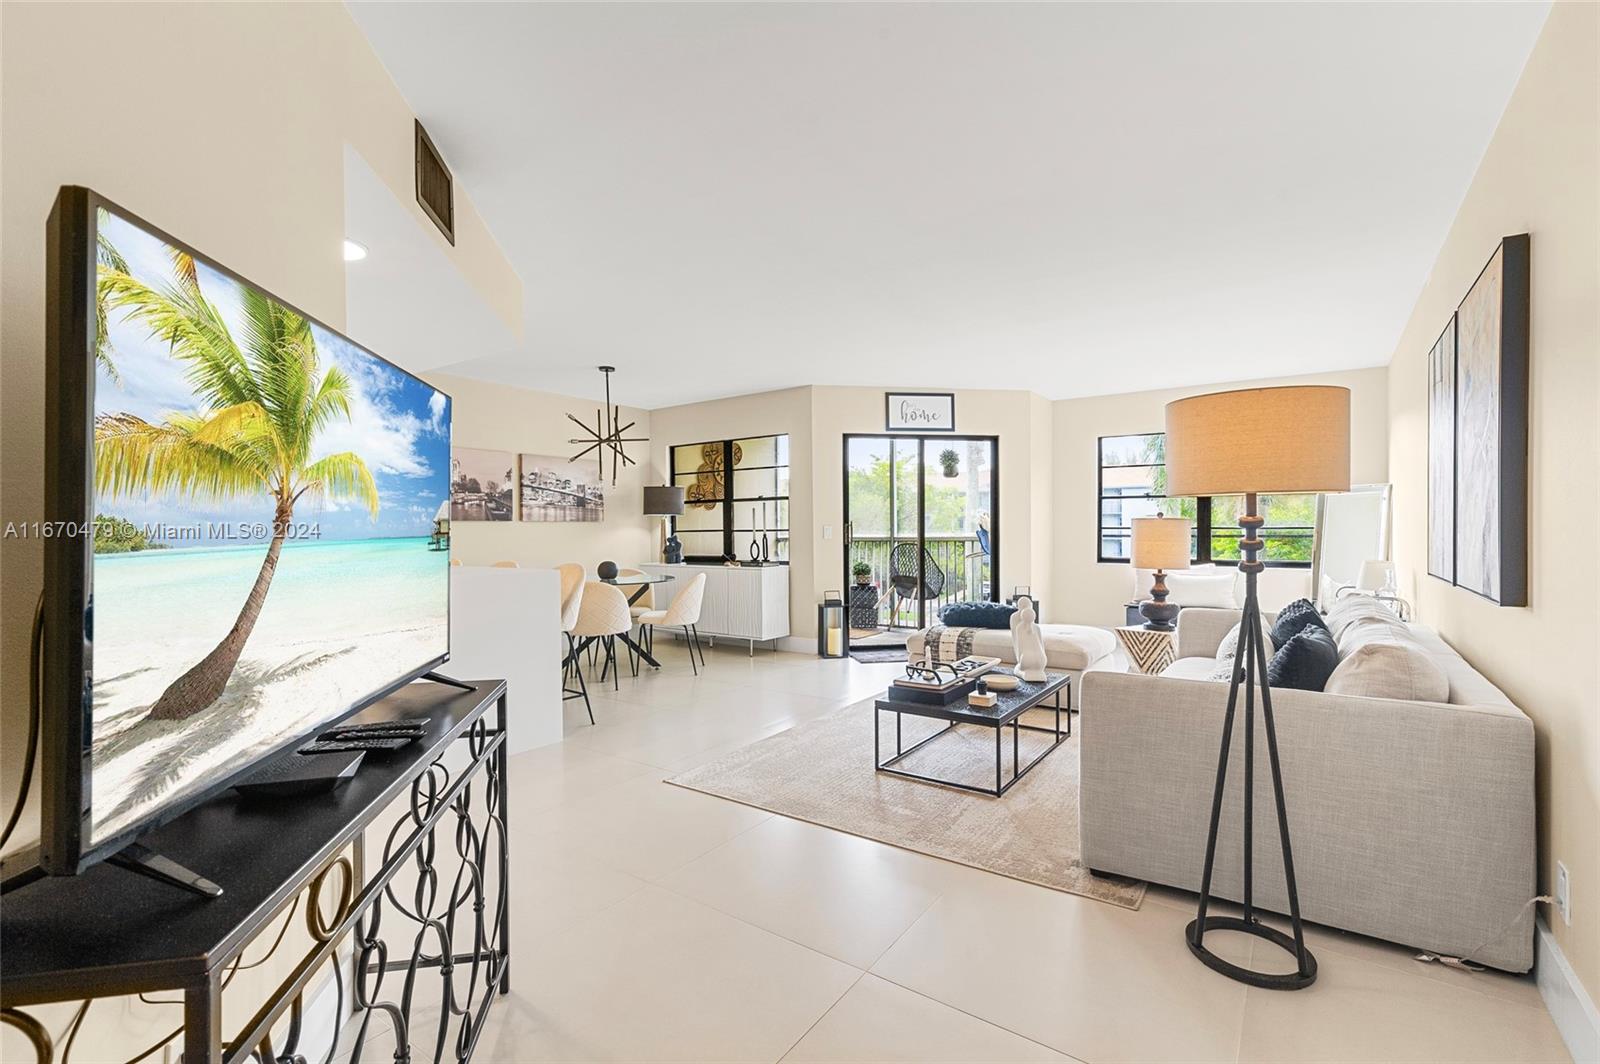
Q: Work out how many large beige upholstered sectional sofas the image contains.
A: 1